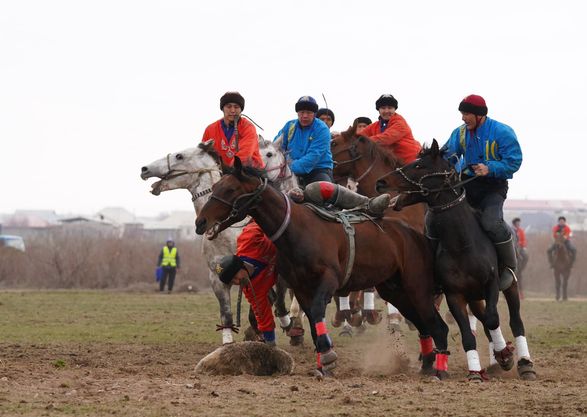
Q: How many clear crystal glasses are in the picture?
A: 0